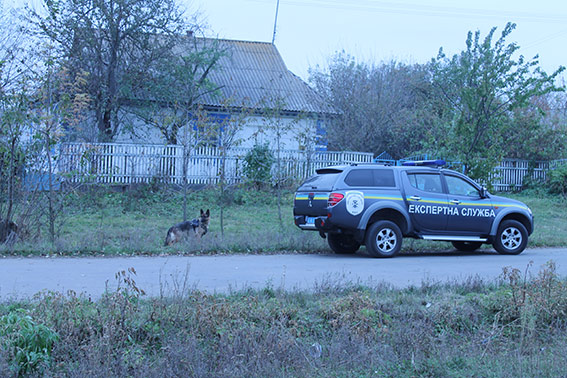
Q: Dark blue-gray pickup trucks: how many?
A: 1